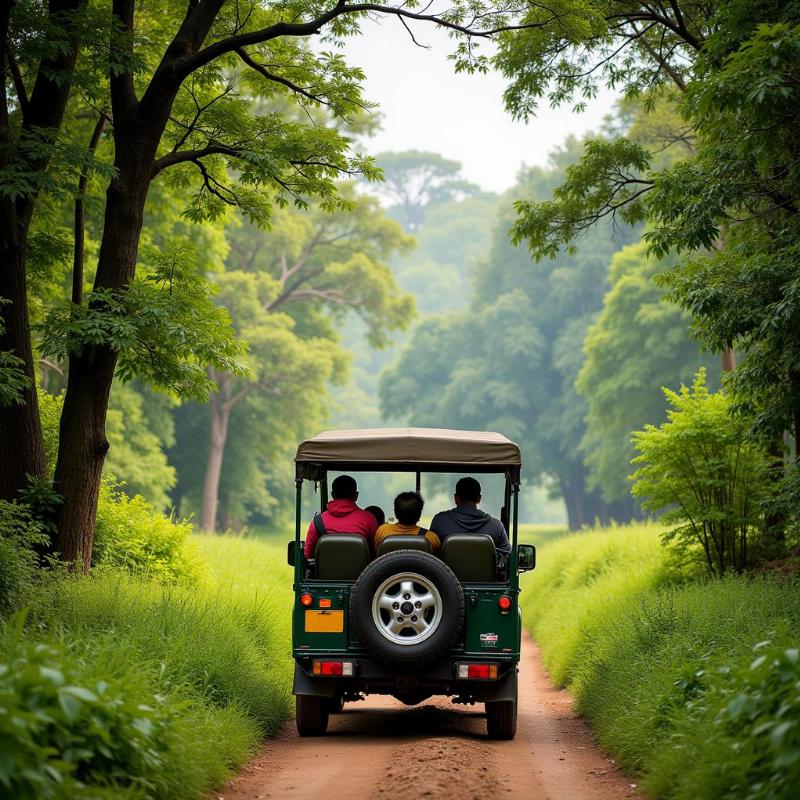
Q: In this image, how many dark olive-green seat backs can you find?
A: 3